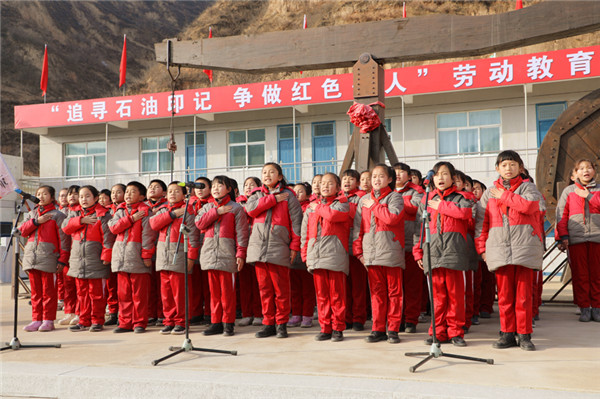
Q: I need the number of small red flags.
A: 6